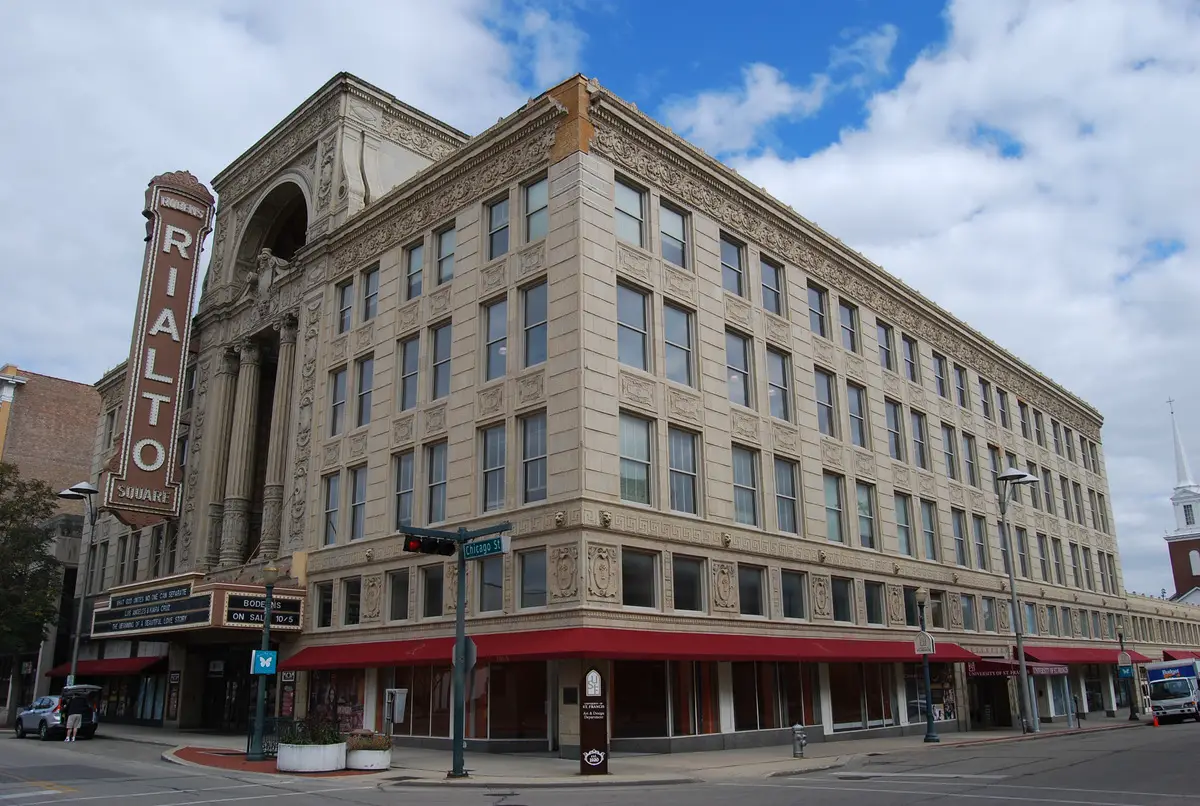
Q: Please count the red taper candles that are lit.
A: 0